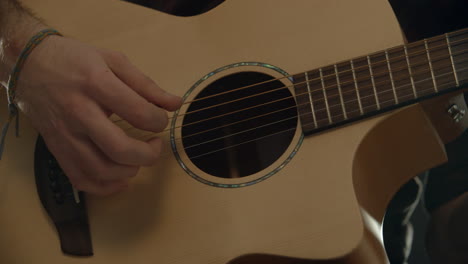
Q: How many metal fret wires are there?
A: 9